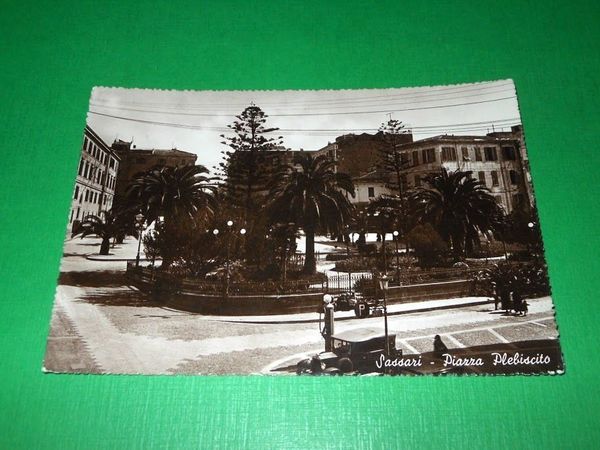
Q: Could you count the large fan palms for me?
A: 3